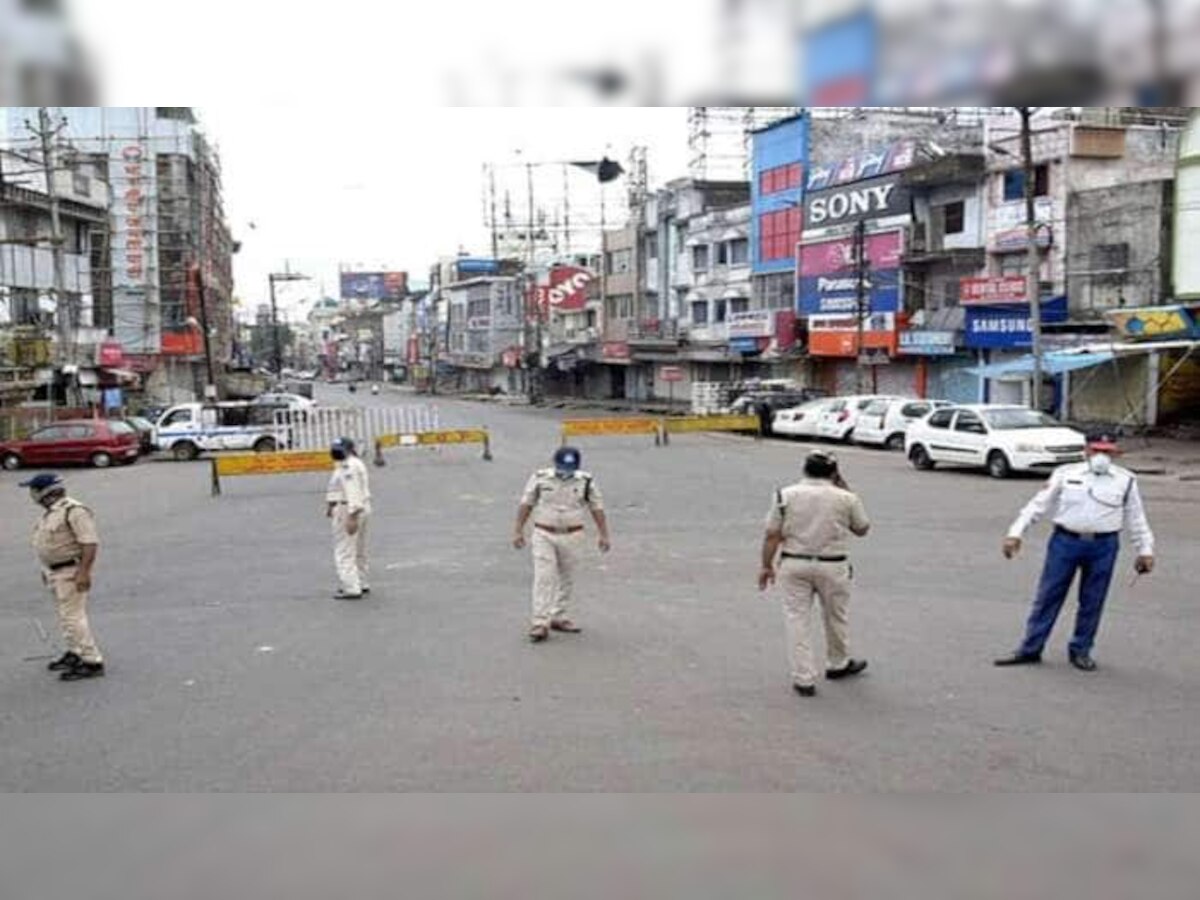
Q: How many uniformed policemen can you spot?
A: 5